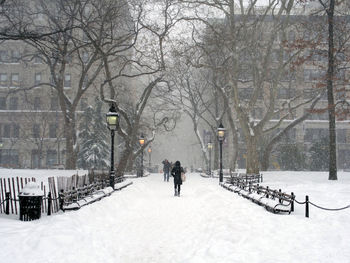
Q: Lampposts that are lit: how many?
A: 5